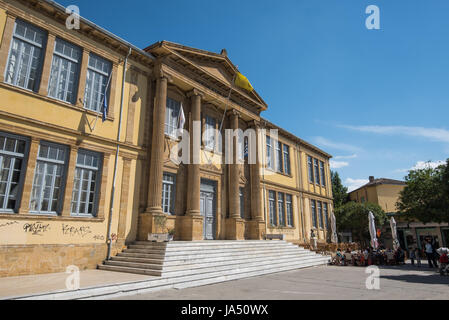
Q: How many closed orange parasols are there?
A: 0